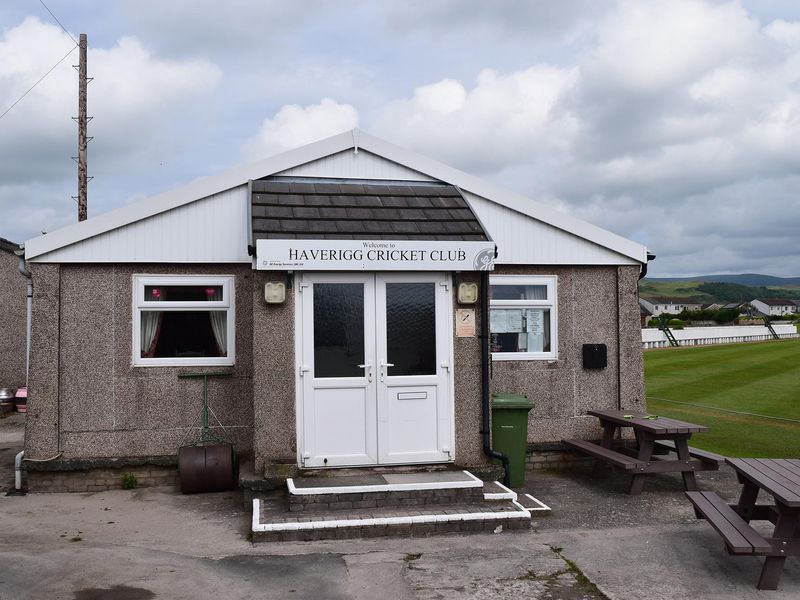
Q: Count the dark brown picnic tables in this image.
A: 2